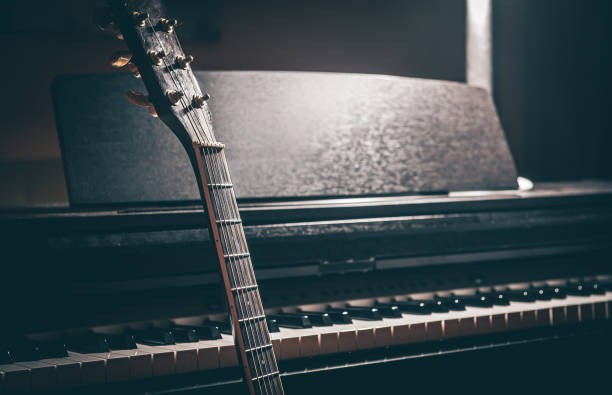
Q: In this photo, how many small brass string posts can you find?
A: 6